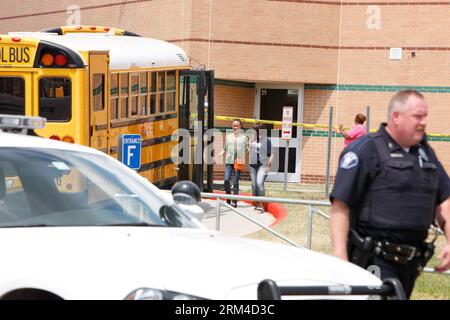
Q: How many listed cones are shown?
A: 0